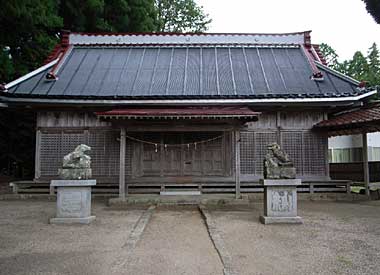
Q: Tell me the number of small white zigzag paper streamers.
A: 4